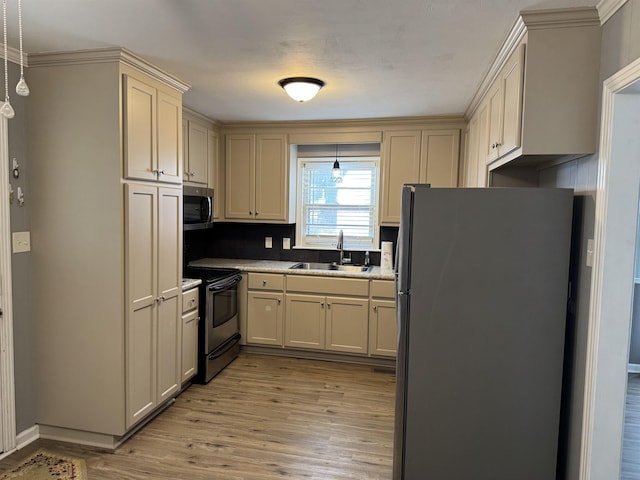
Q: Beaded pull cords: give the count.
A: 2